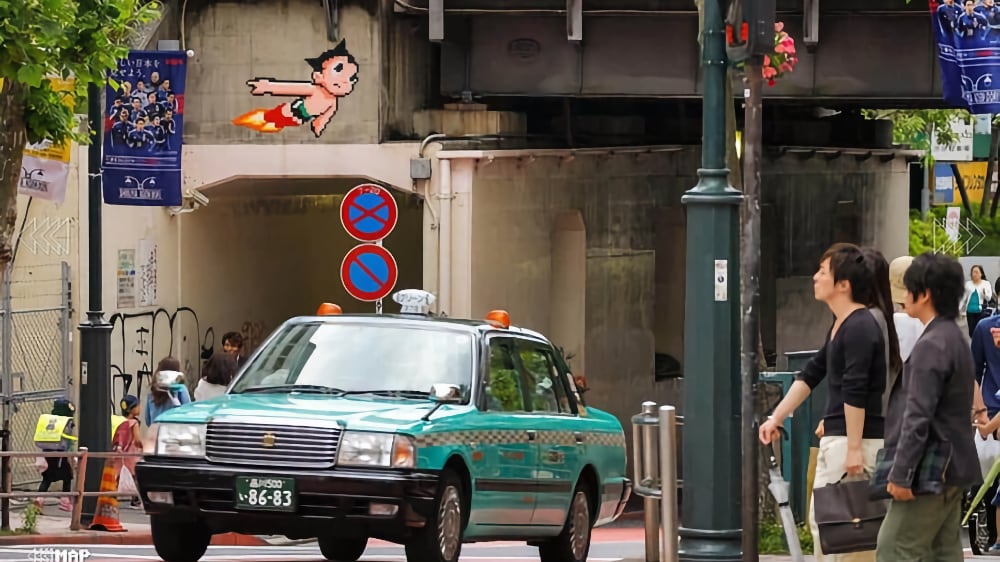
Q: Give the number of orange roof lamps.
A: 2